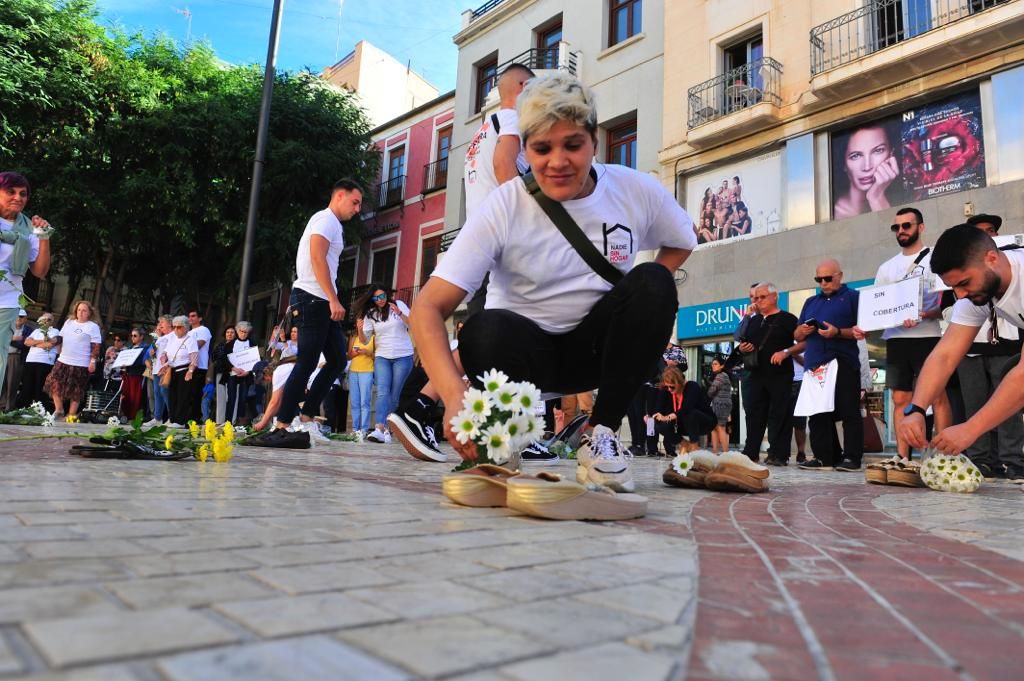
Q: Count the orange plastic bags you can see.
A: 0